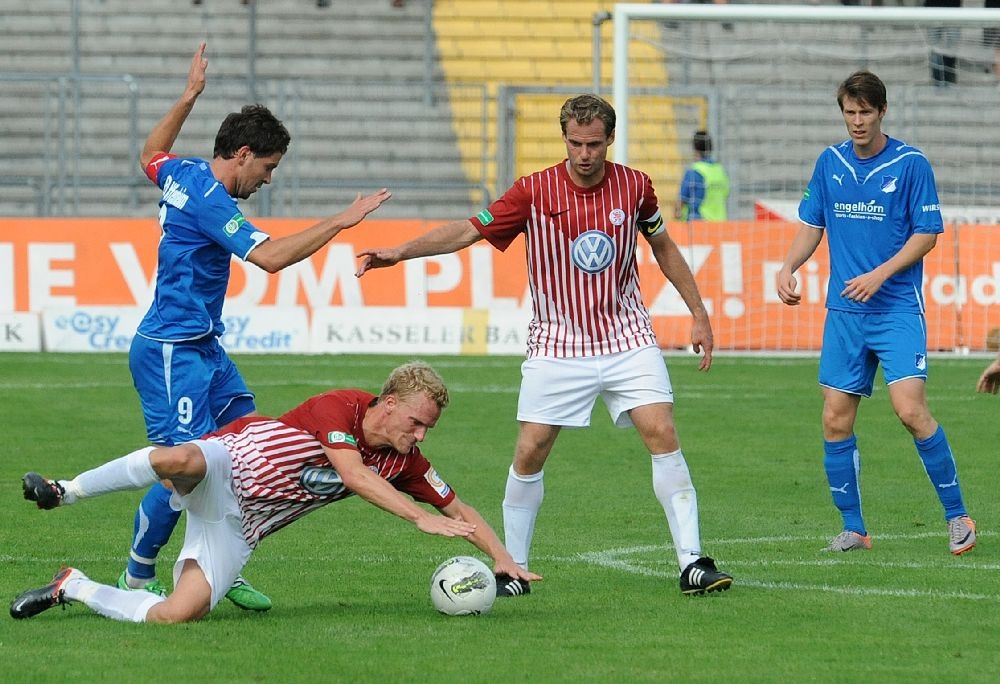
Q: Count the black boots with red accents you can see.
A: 2